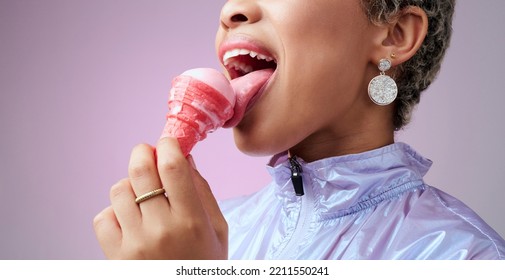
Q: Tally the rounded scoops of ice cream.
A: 1